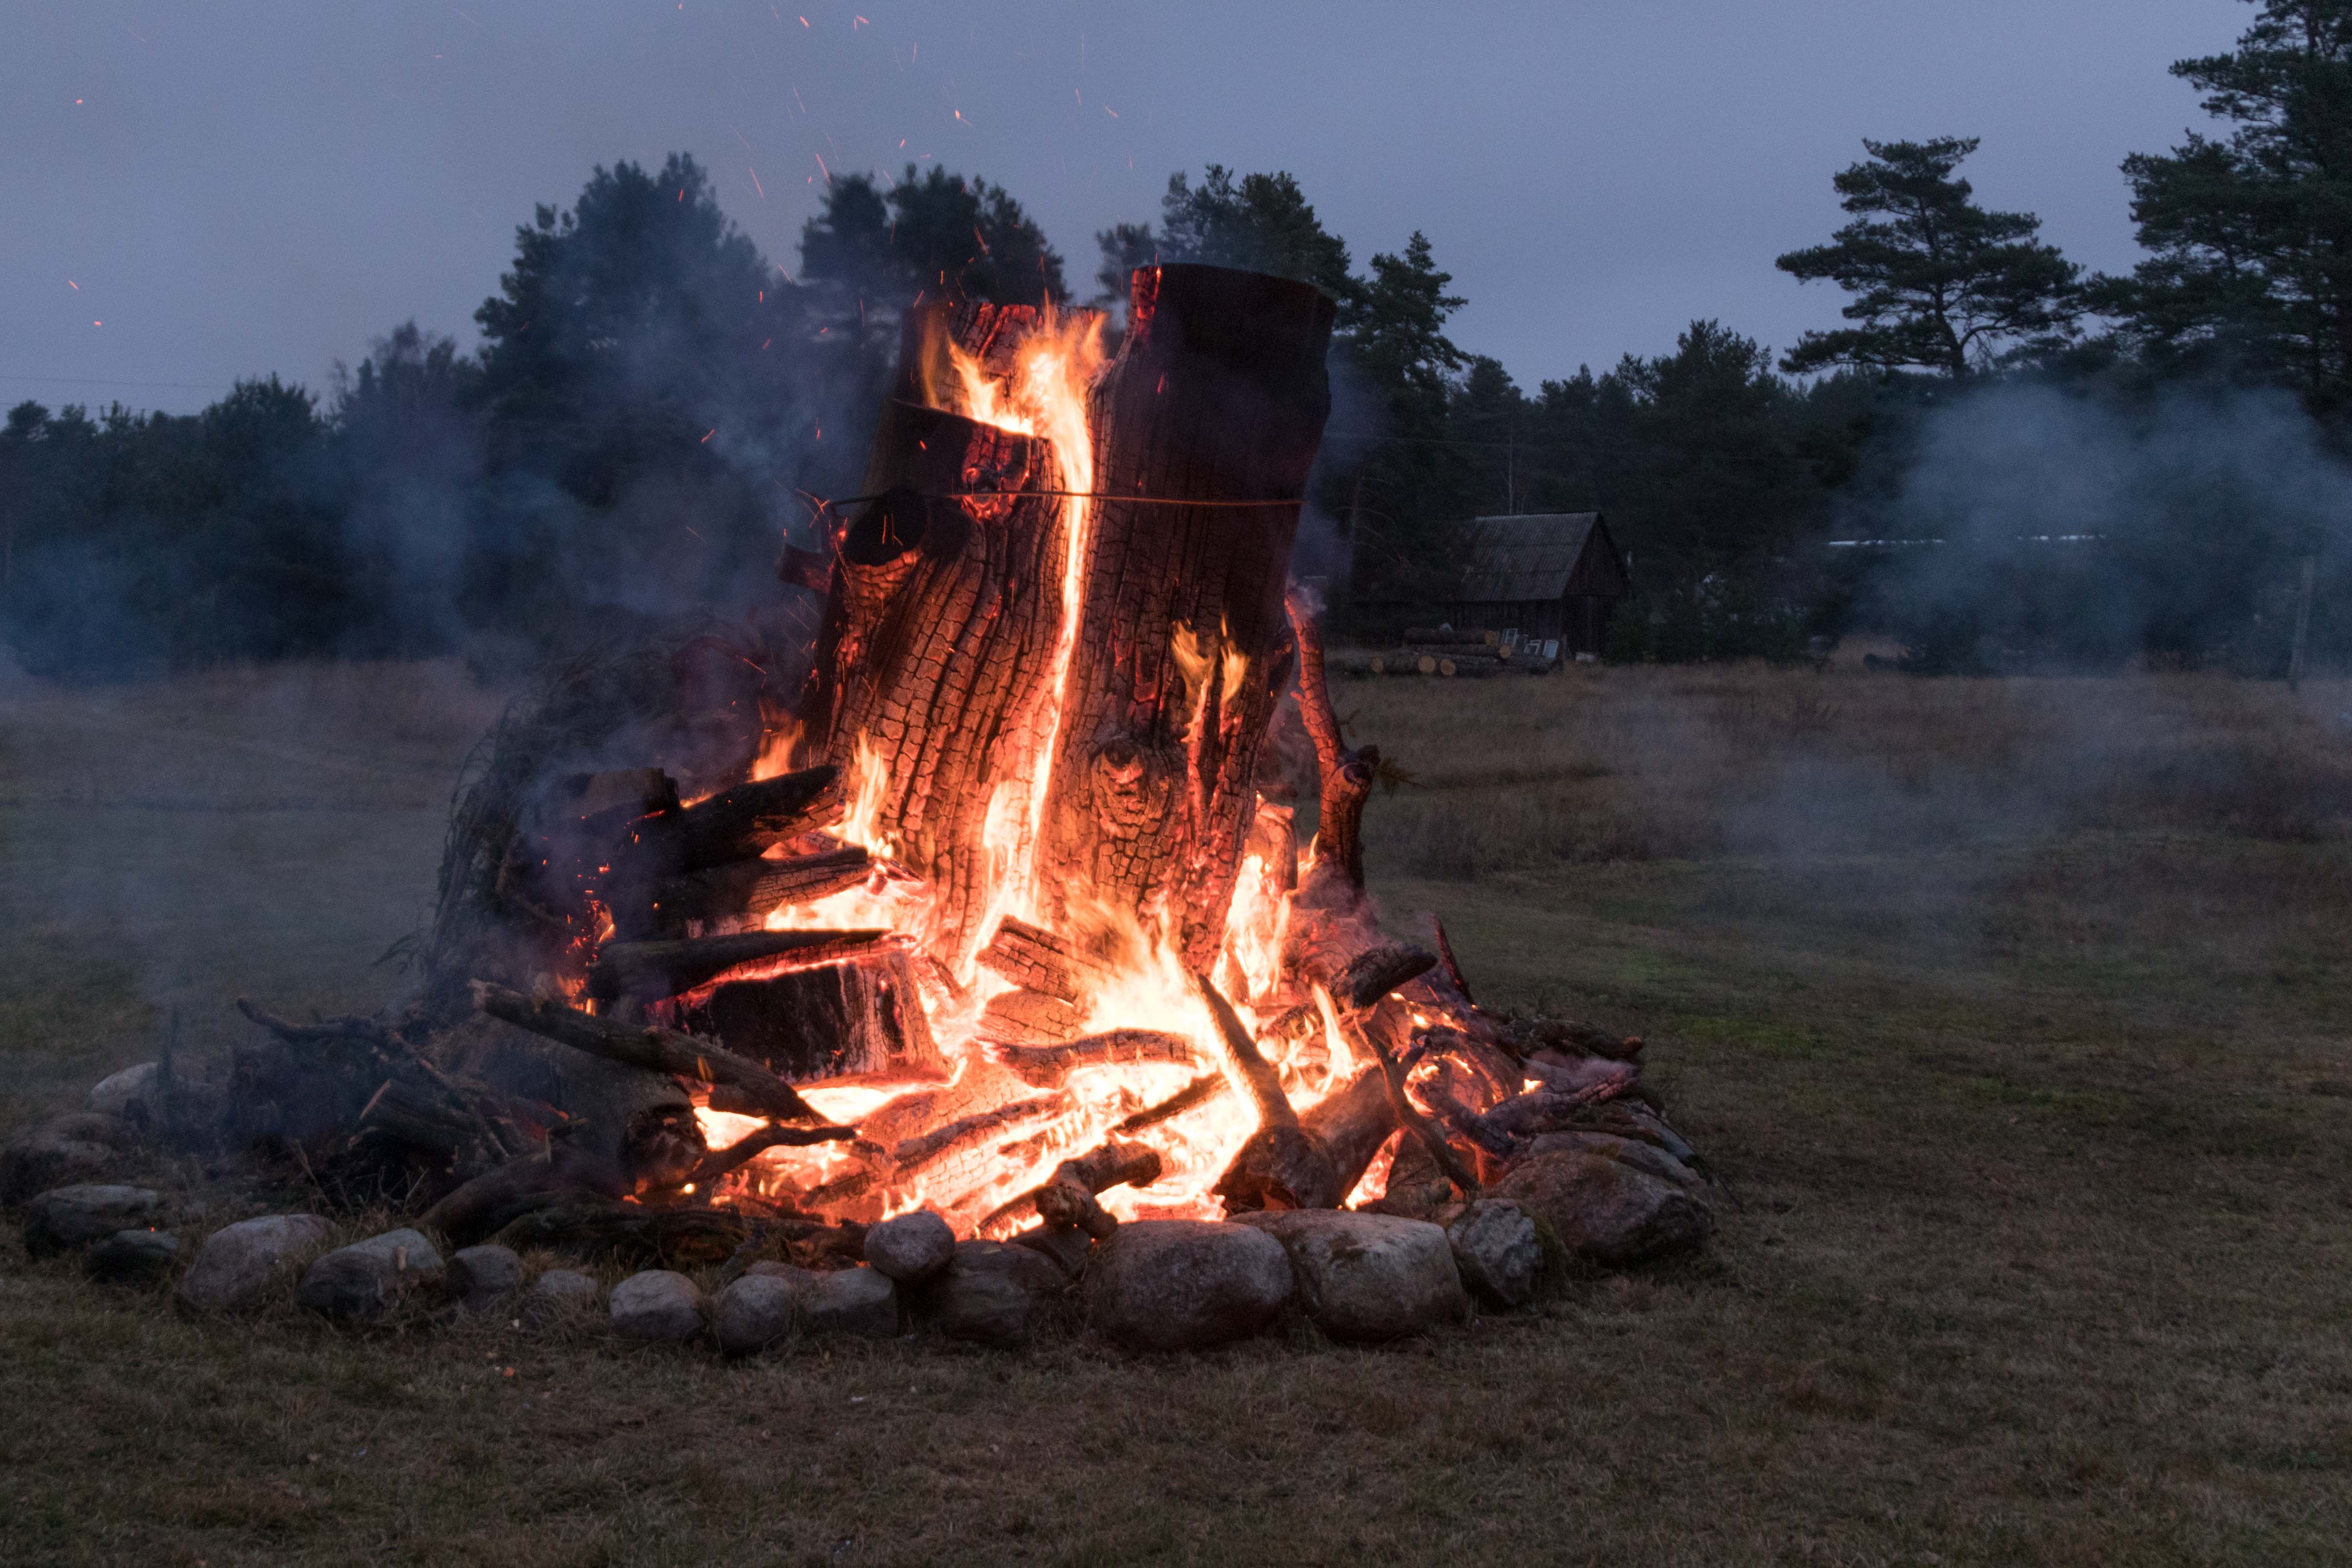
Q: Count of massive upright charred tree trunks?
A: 2